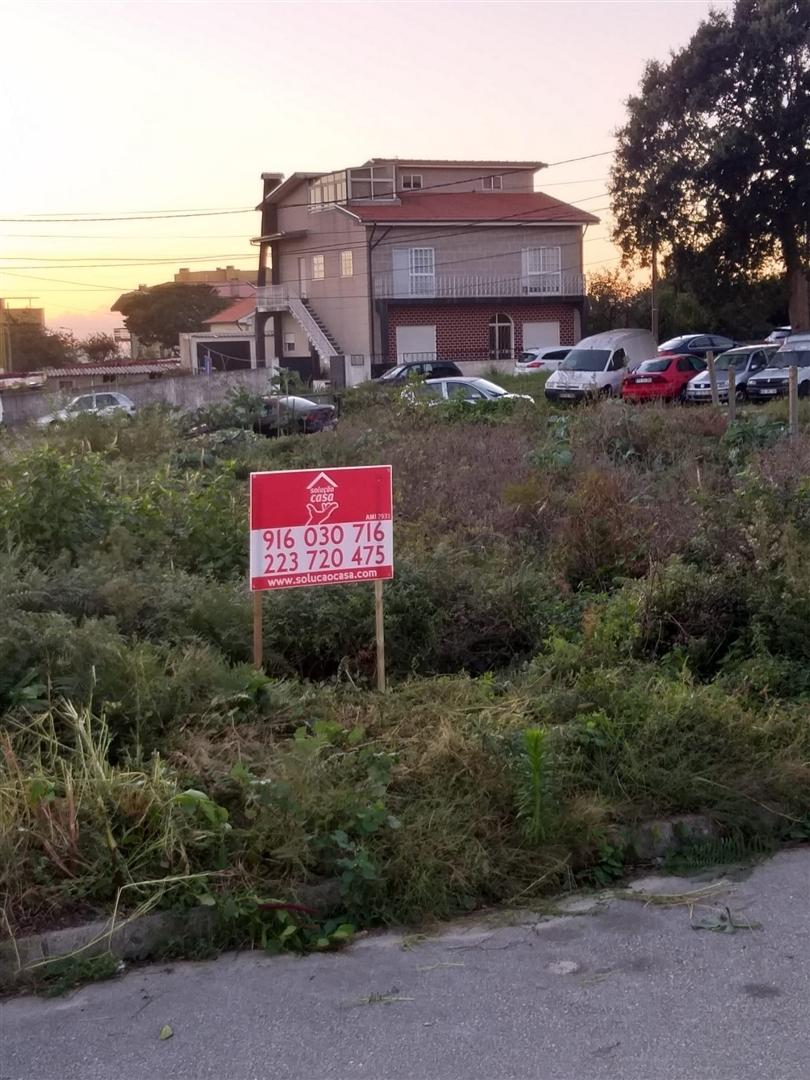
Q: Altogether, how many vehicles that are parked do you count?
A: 11